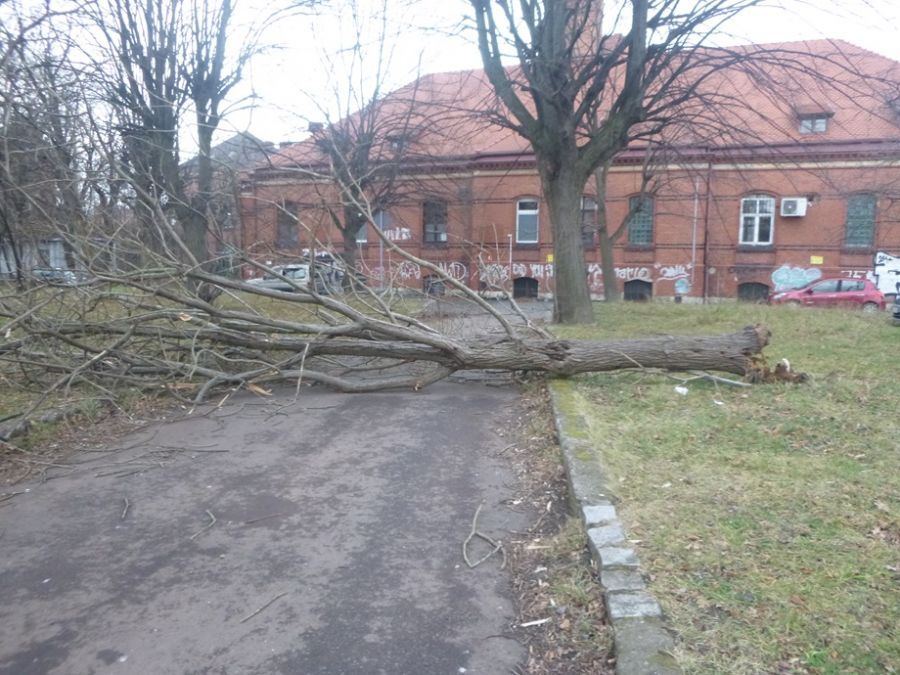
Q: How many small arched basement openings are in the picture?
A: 4